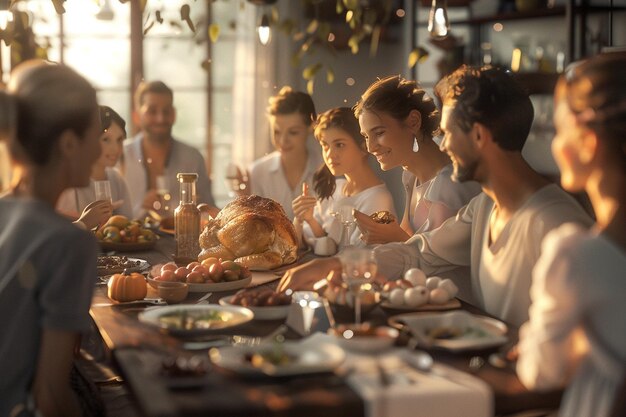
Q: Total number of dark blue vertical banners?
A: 0